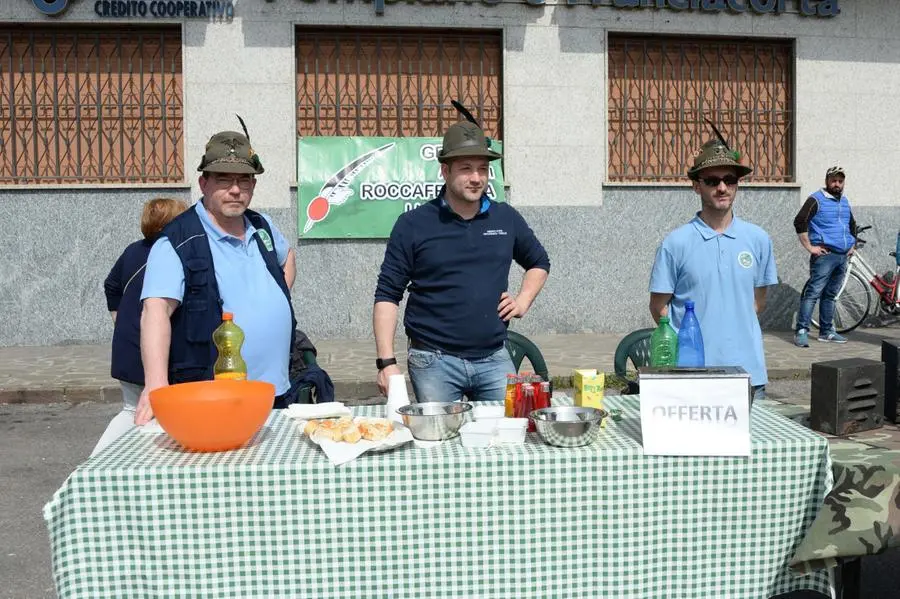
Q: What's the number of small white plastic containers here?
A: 3